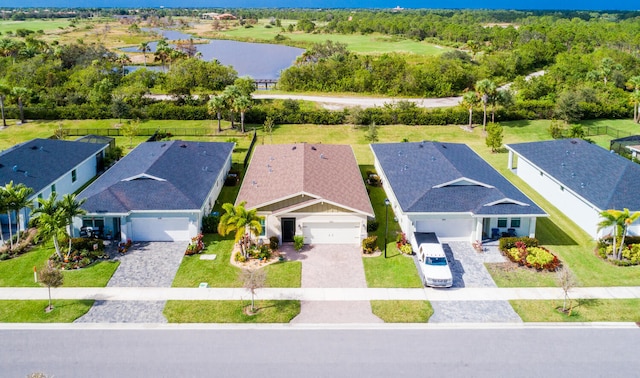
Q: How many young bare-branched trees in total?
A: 3